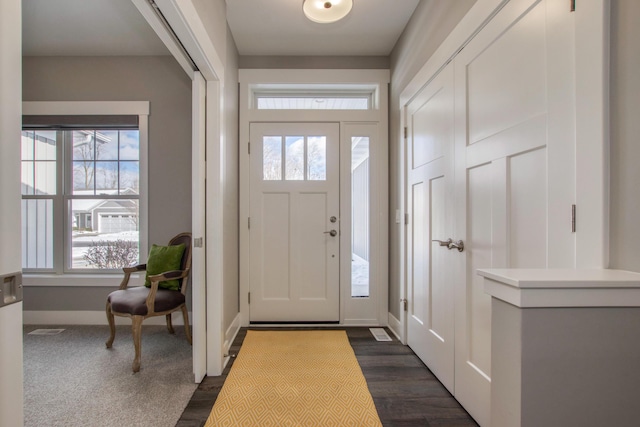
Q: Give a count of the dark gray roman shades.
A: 1